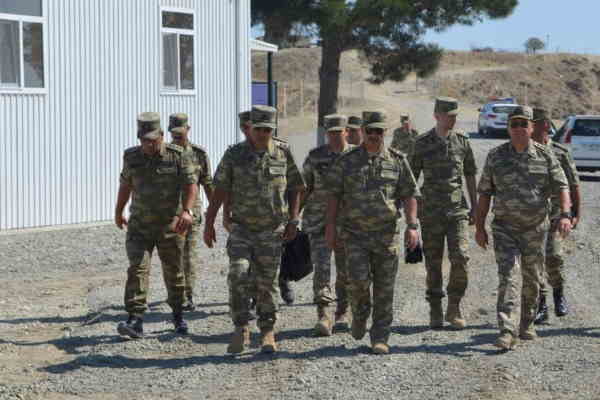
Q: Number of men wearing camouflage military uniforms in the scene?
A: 11